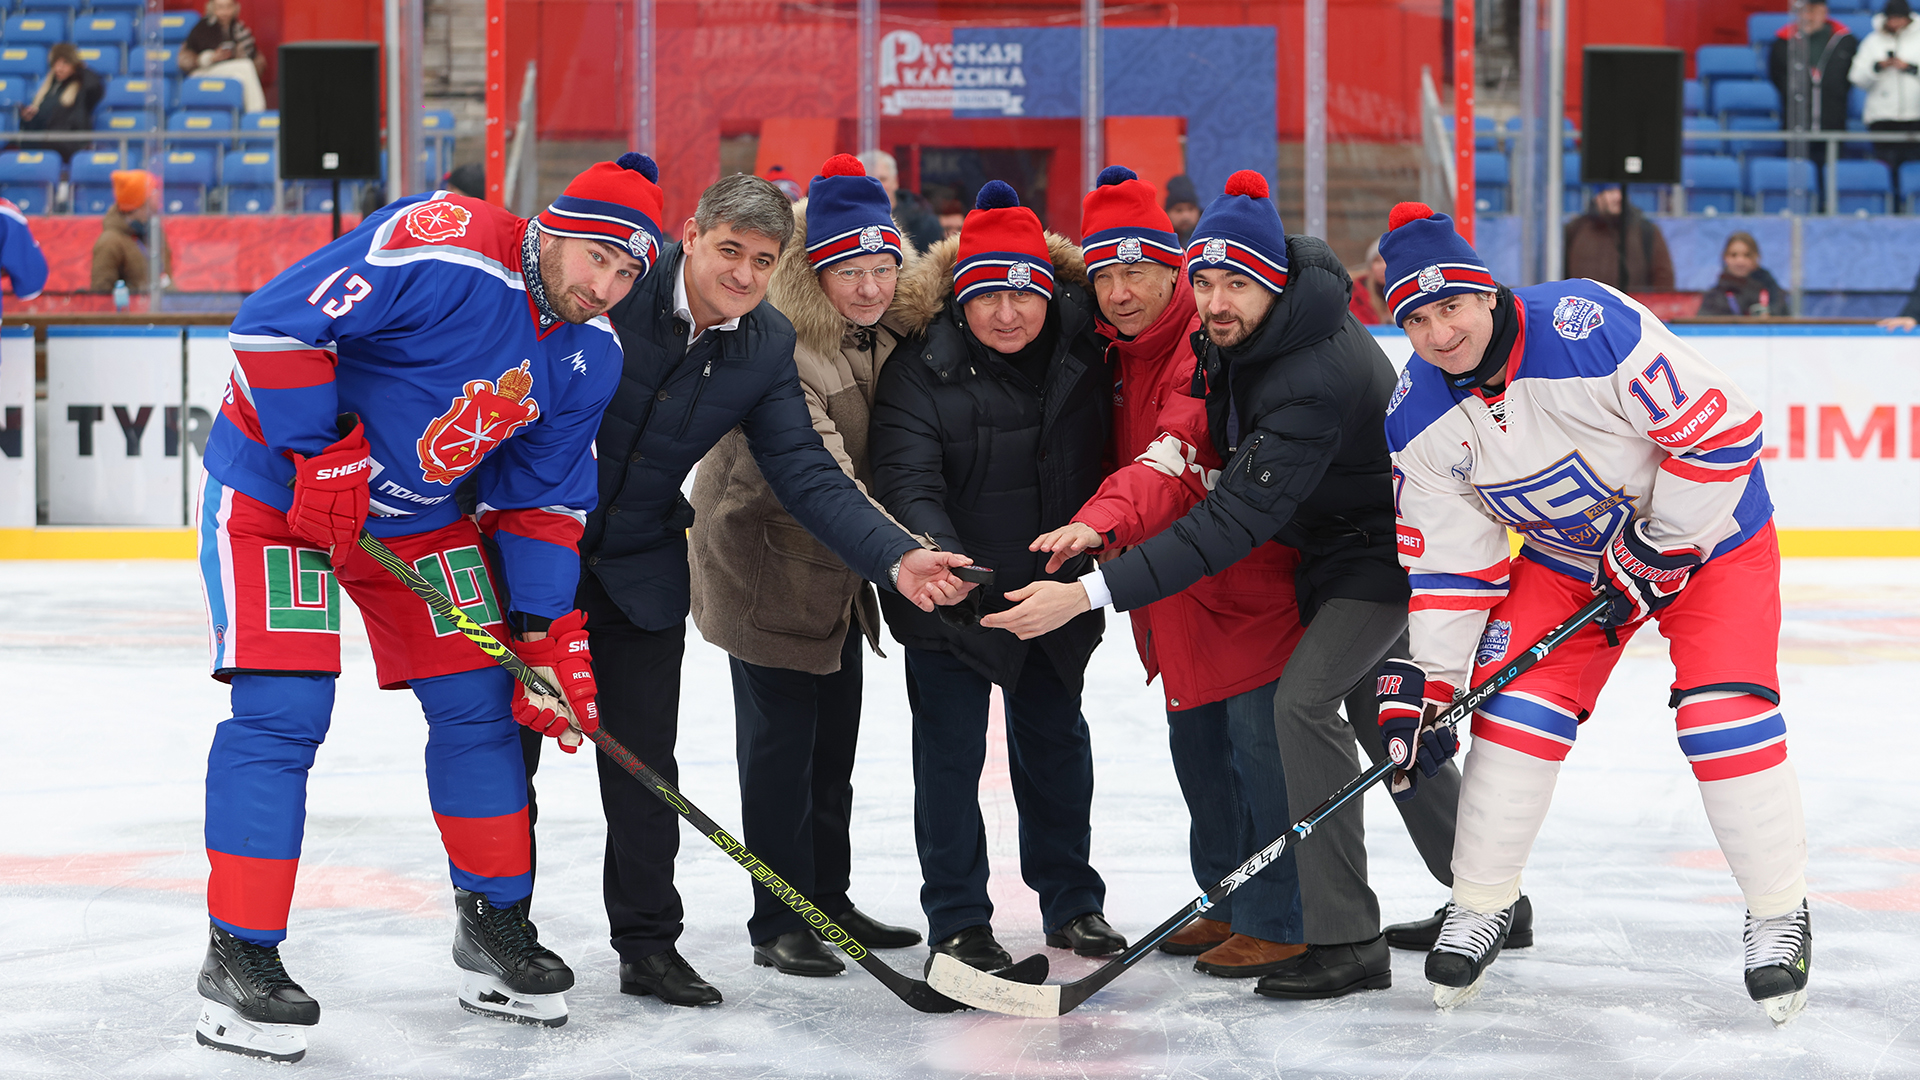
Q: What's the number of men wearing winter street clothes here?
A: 5